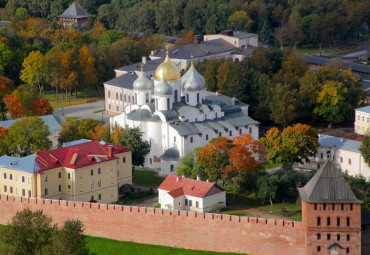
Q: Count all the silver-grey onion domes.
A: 4